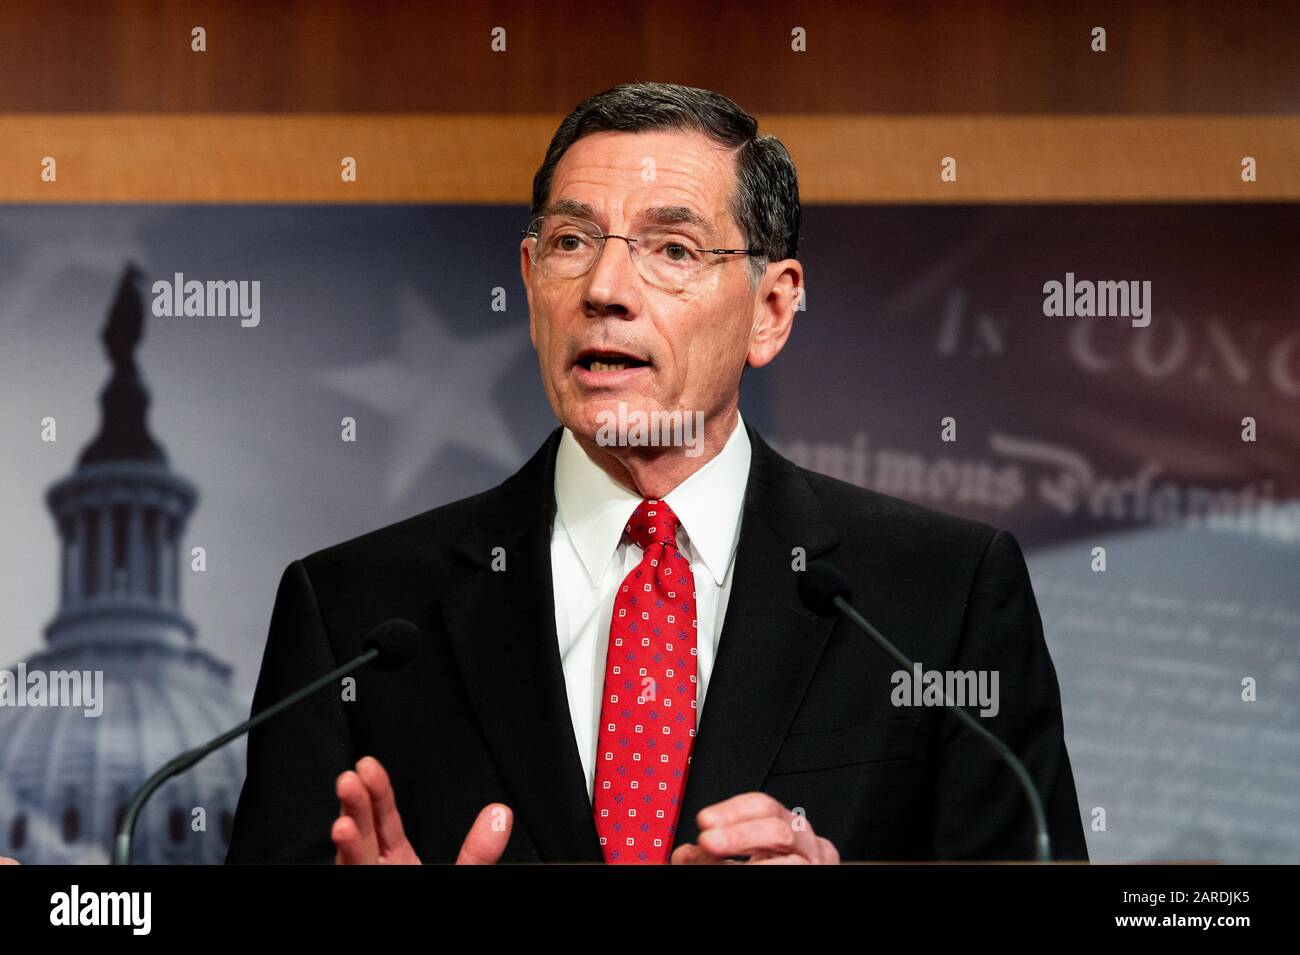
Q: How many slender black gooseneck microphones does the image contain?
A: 2